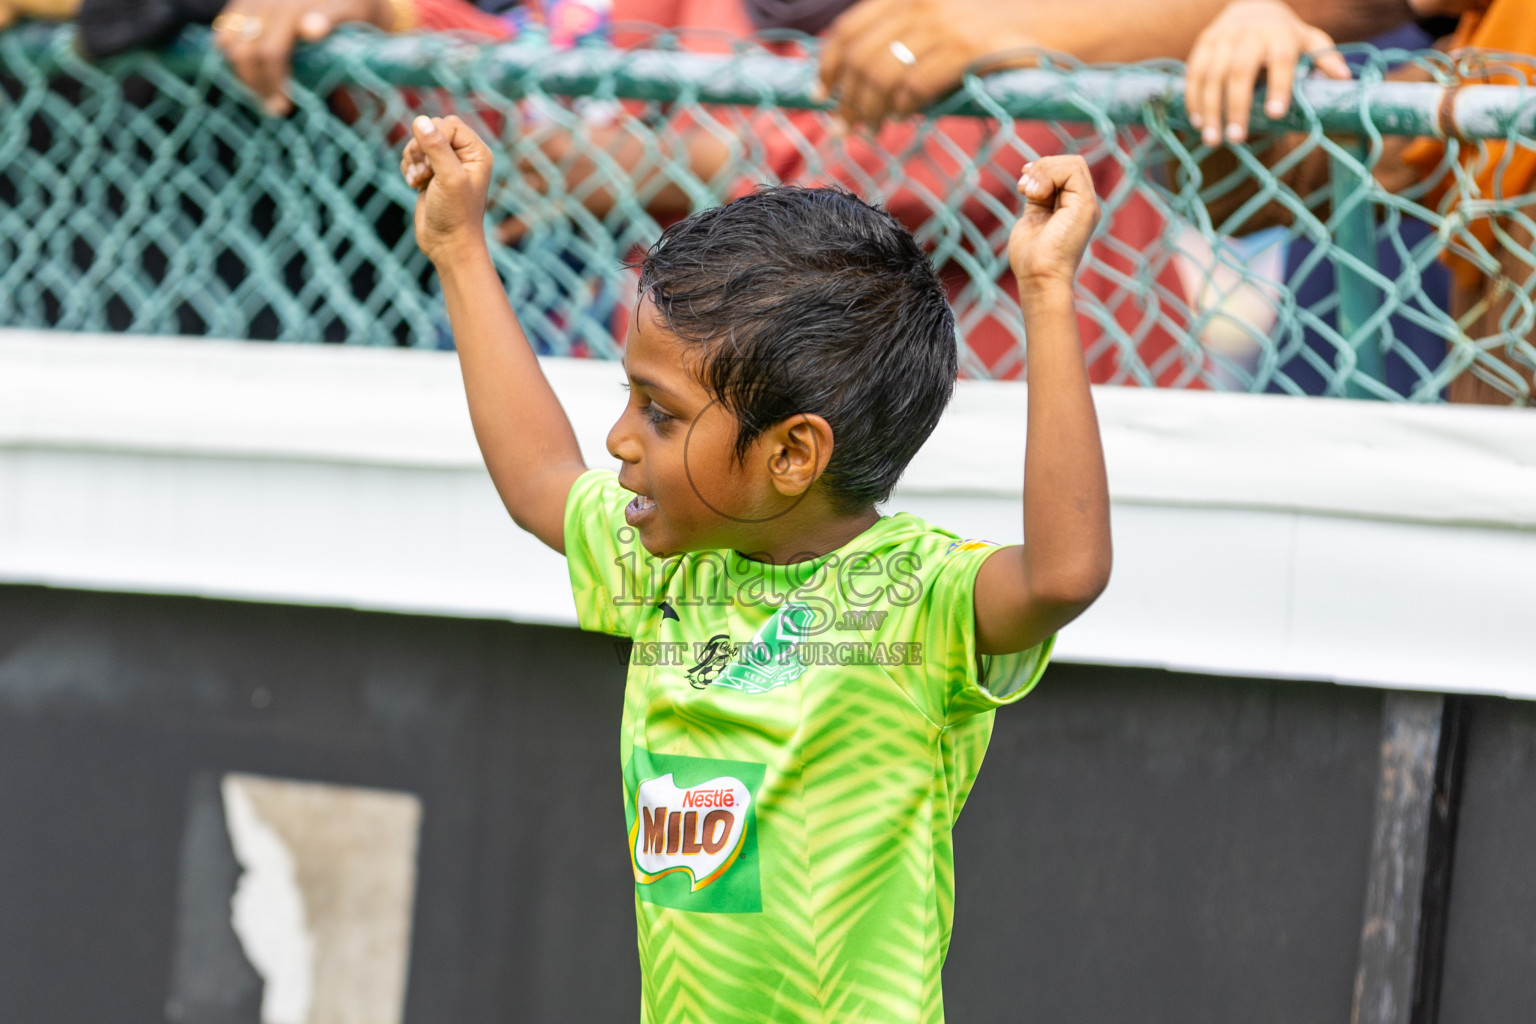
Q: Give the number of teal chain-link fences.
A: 1